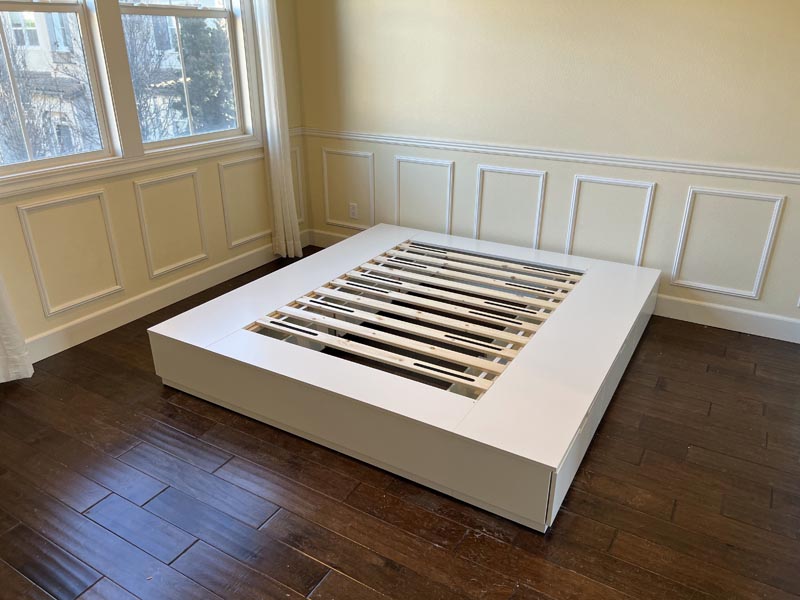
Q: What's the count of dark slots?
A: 12